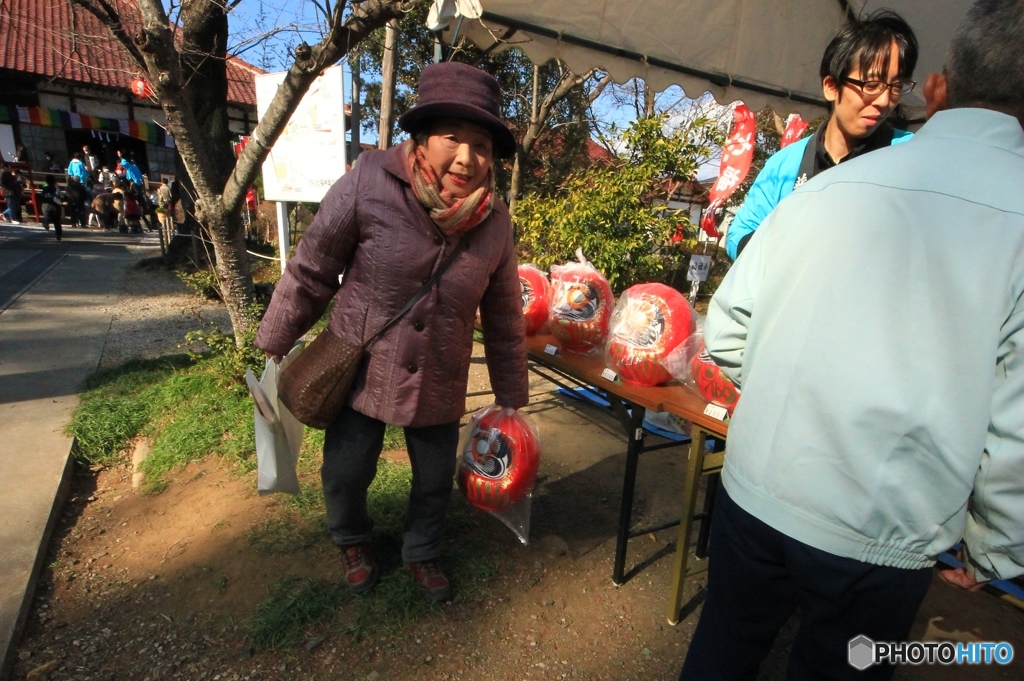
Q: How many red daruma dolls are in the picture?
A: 5